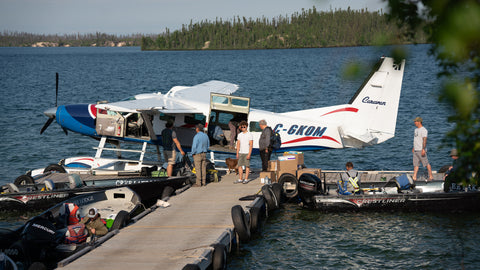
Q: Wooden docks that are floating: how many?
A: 1